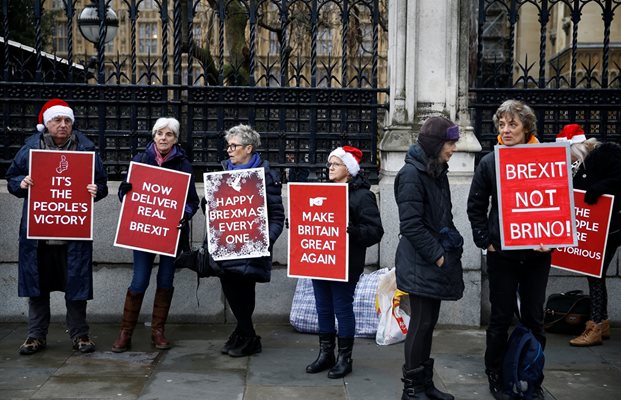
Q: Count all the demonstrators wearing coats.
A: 7